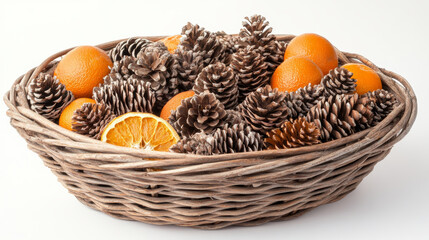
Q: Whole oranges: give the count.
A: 7